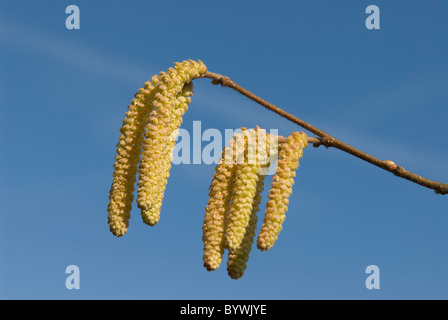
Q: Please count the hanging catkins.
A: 7